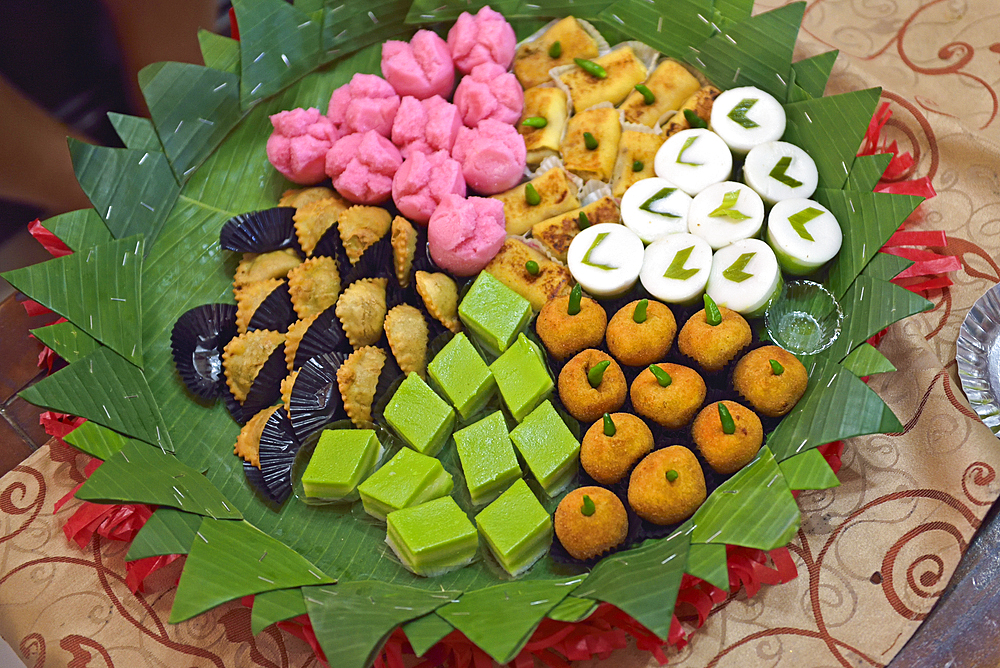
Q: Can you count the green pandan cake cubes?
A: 10